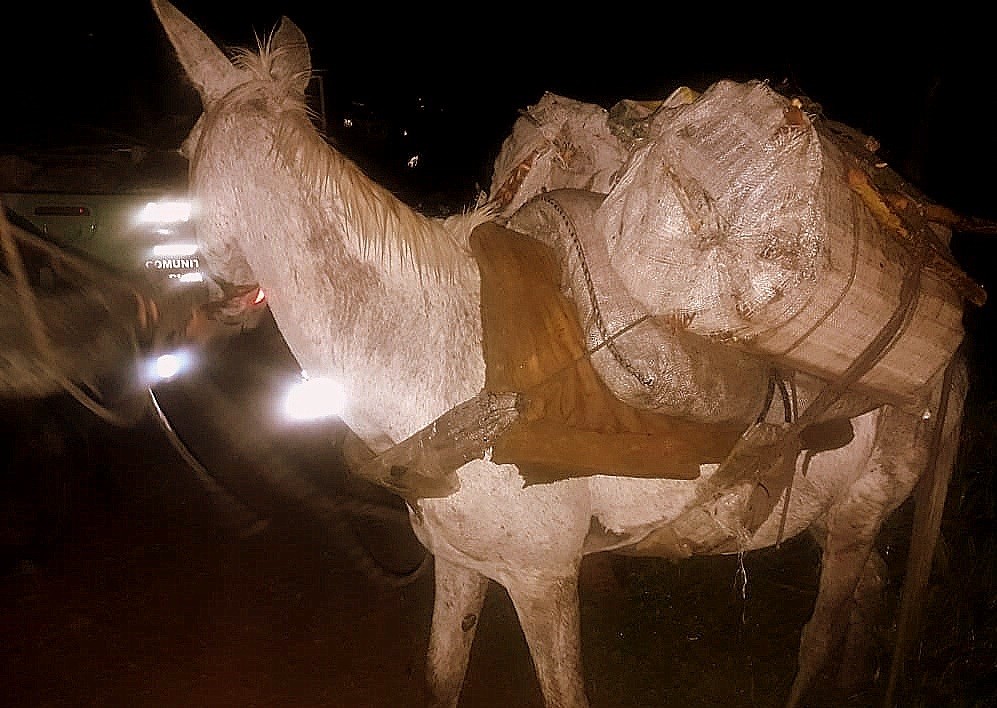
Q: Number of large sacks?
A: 3